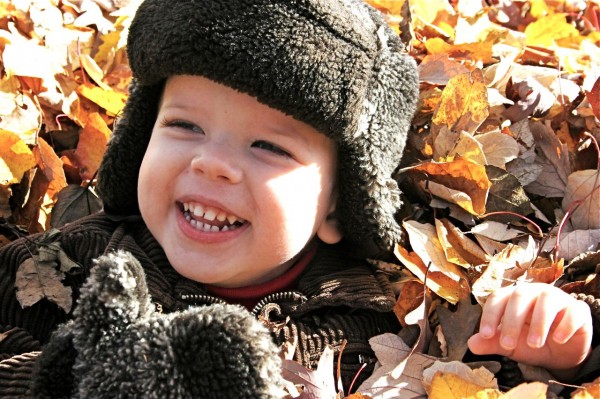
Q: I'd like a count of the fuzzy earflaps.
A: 2